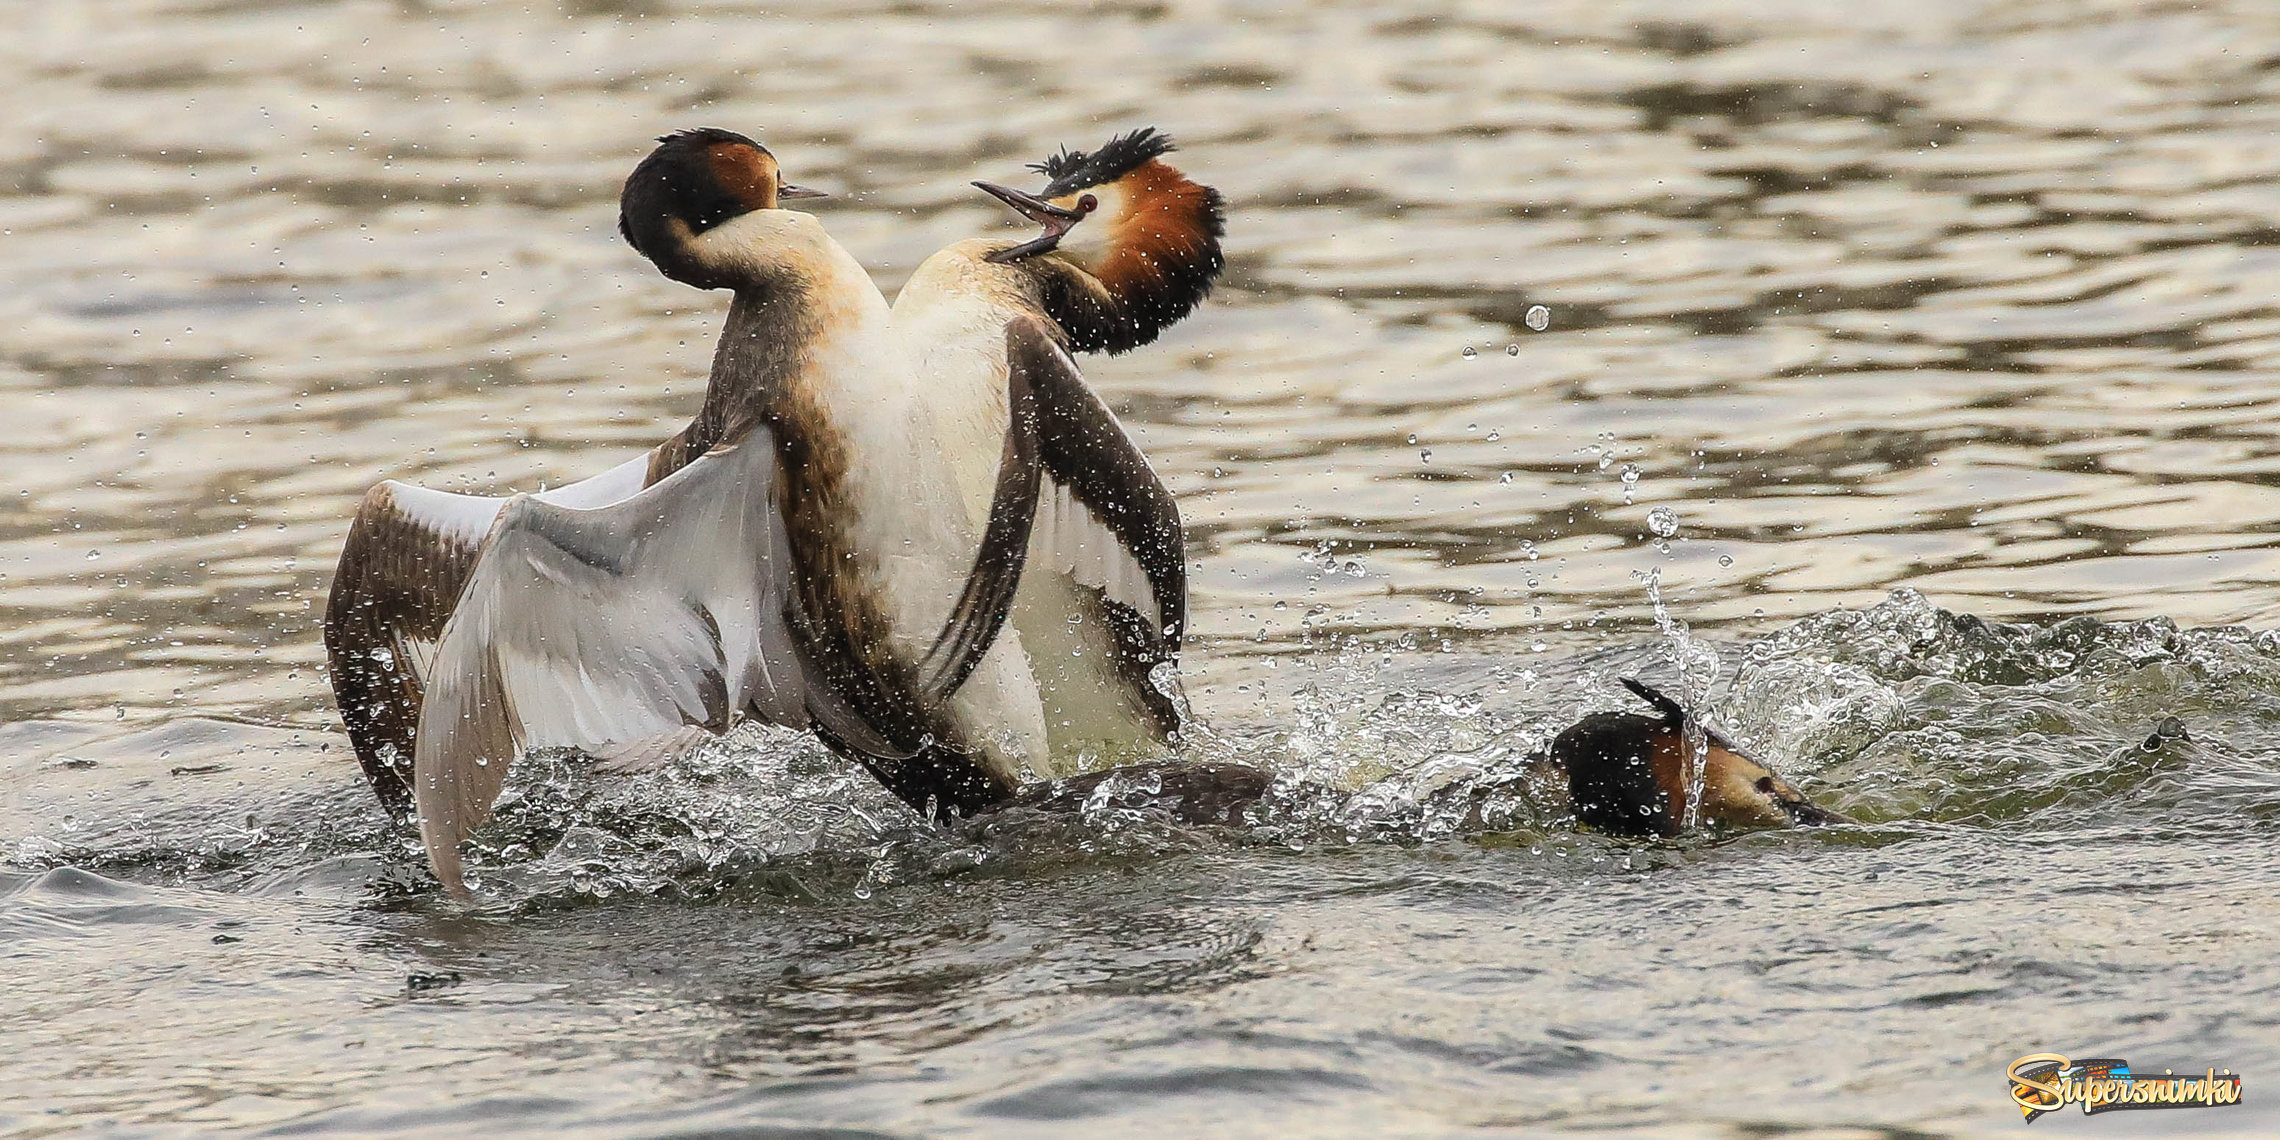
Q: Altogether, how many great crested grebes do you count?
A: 3